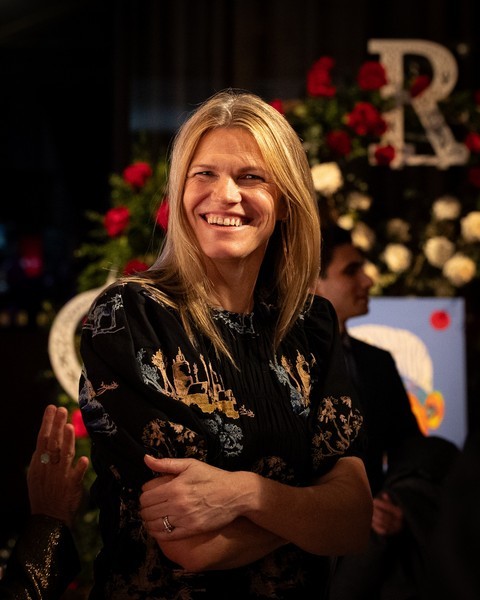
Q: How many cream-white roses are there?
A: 11